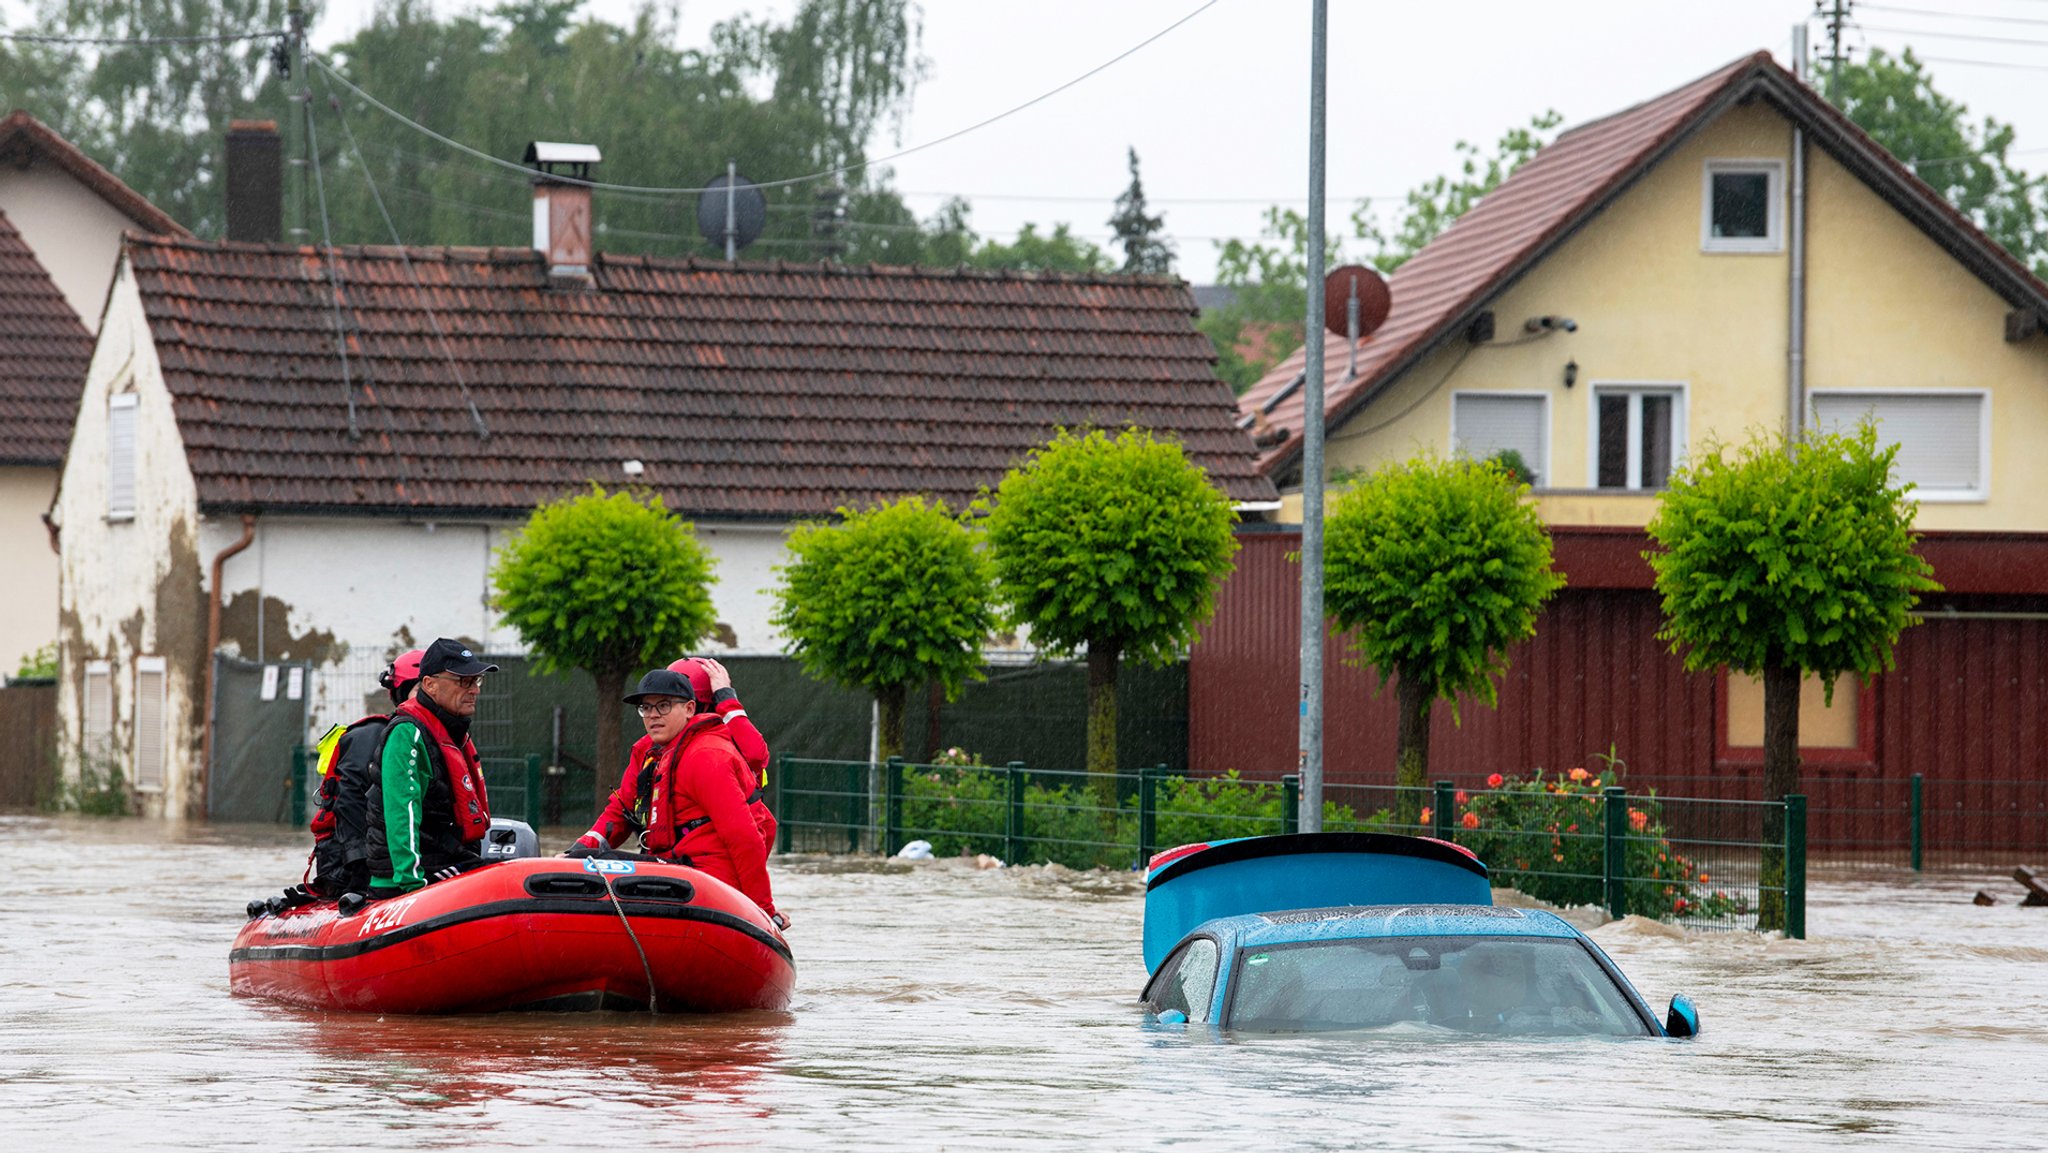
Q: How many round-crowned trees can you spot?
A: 5